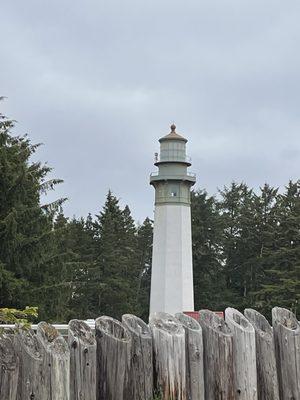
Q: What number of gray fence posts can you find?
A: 13